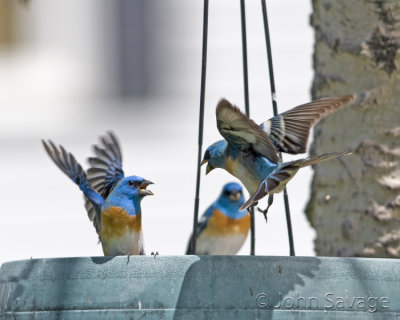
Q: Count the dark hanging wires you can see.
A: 3